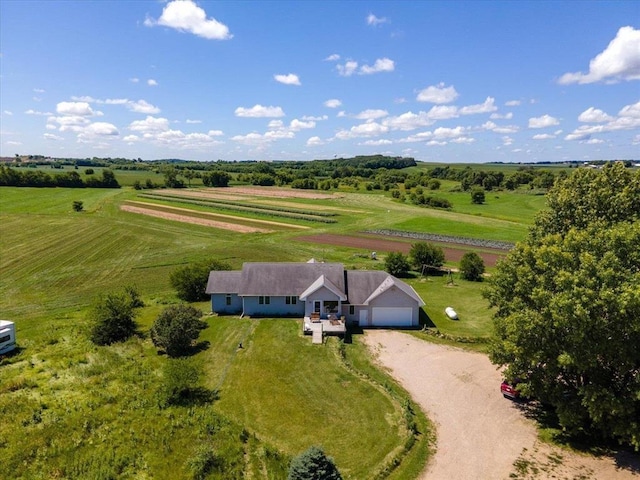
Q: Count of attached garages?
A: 1